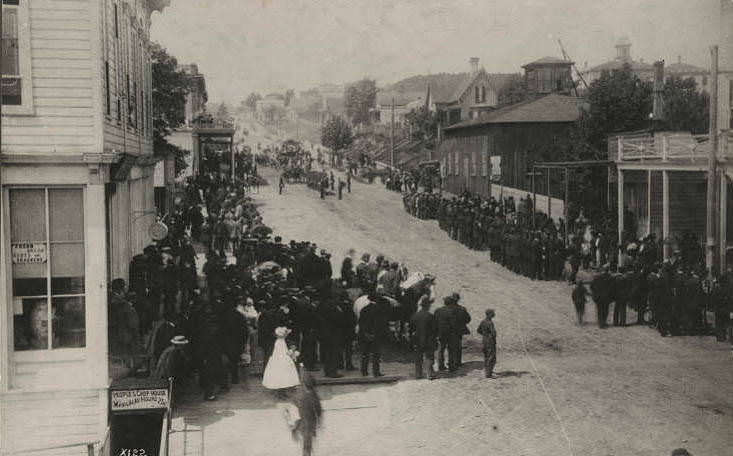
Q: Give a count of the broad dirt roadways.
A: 1